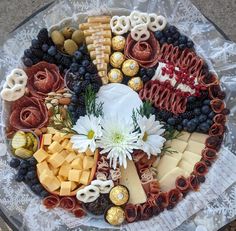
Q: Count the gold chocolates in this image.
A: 7